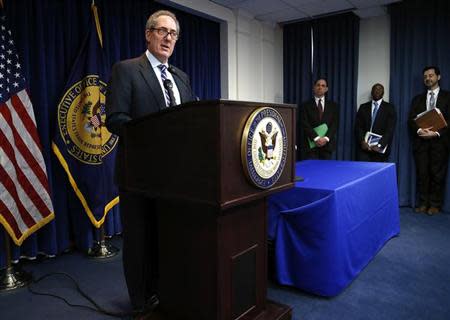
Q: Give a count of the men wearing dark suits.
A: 4